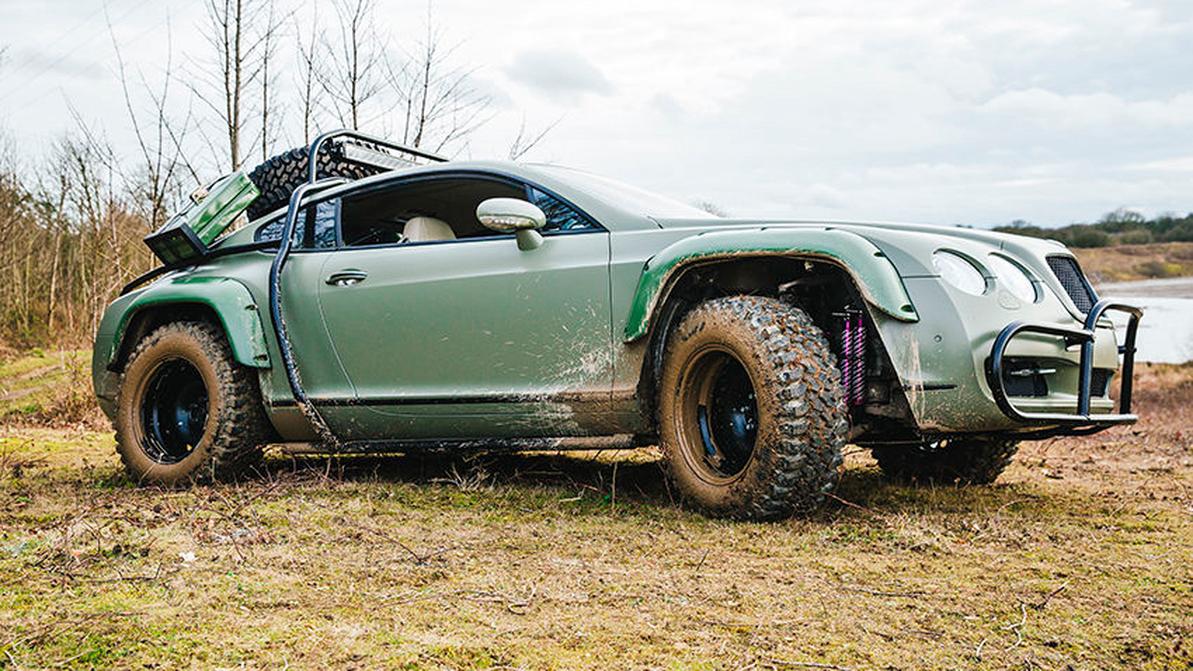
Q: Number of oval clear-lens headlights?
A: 2